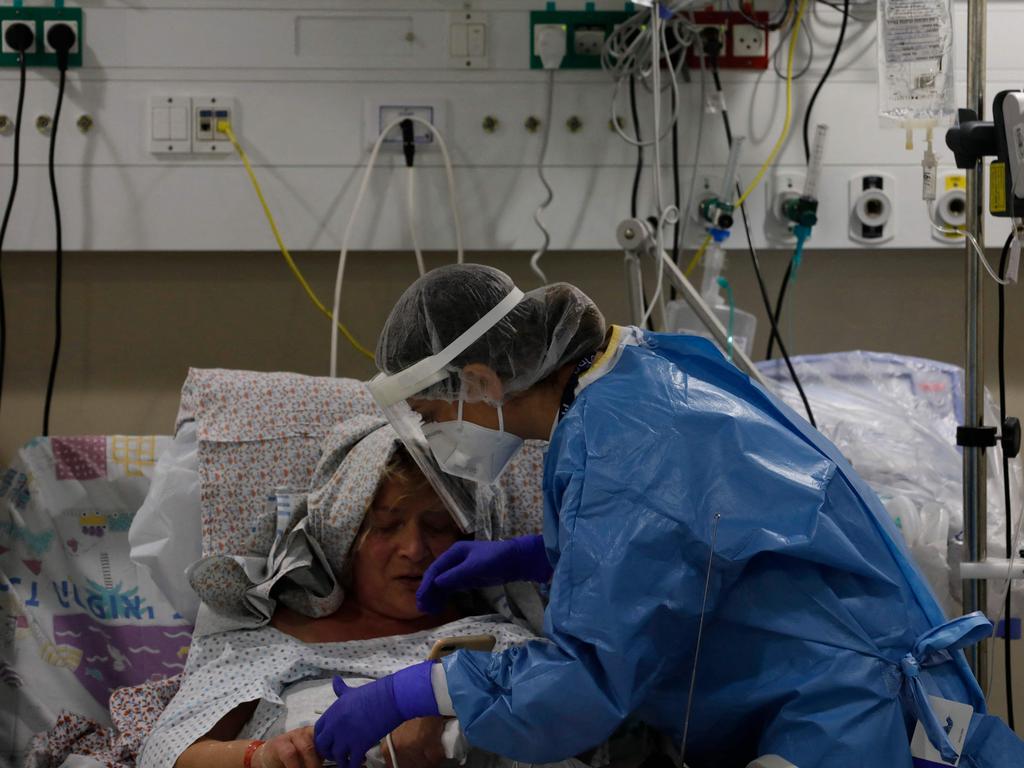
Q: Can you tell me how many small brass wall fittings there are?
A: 7